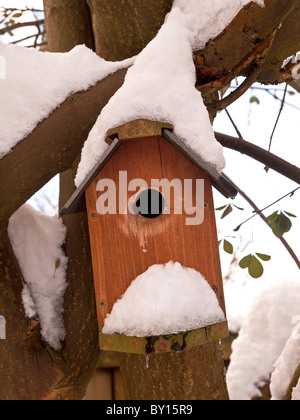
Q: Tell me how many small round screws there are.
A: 4